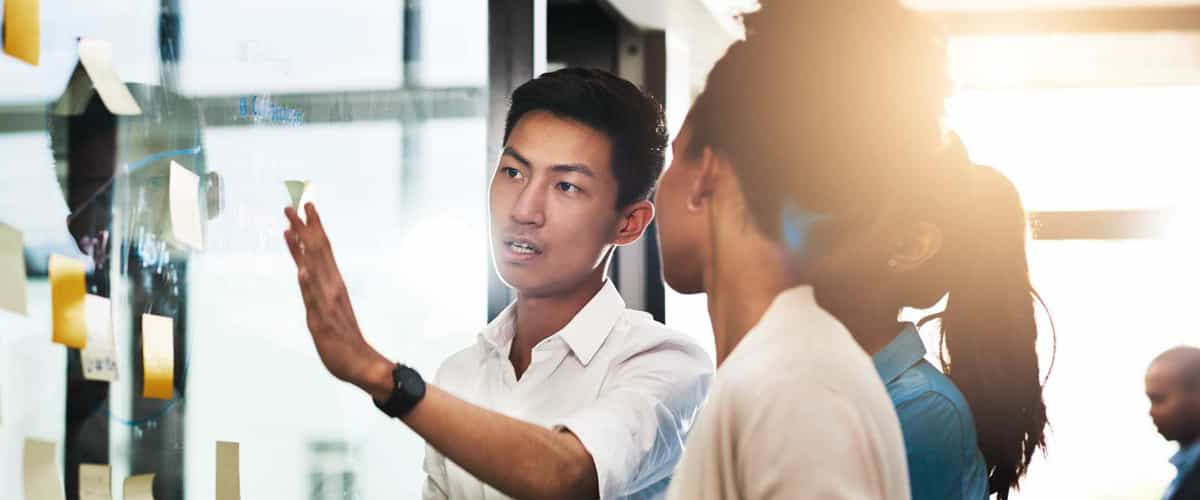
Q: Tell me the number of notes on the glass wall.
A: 12